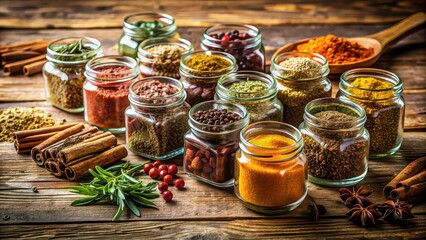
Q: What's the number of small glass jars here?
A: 13